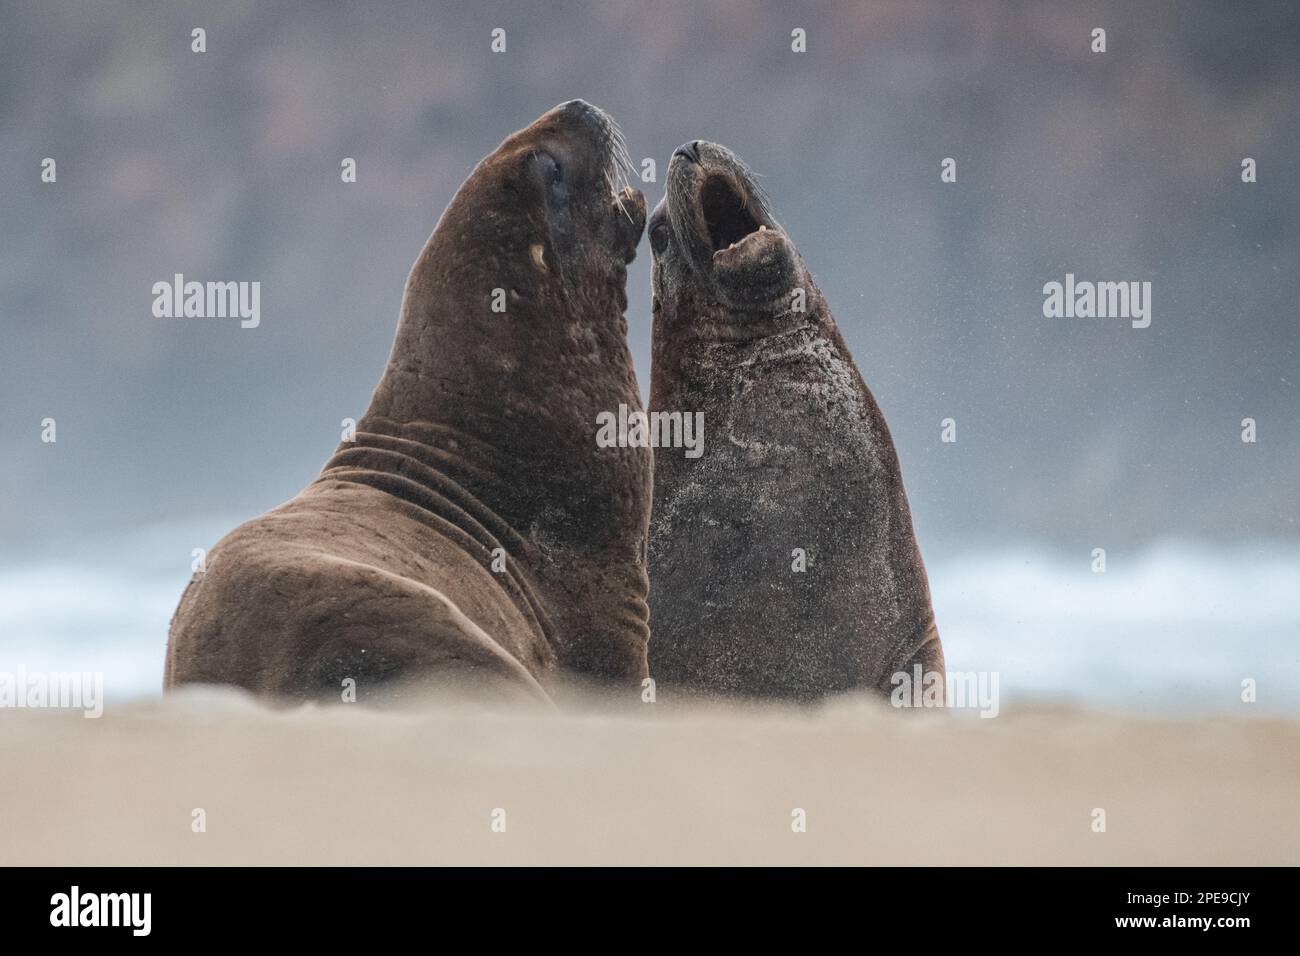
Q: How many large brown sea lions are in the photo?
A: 2